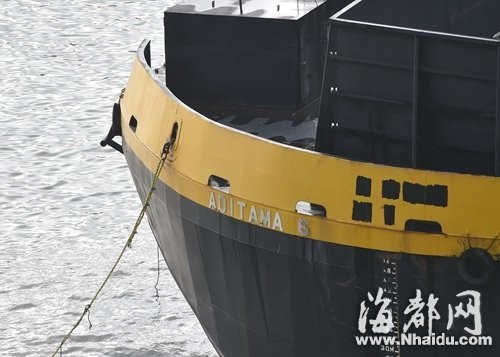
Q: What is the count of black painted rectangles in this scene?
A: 5